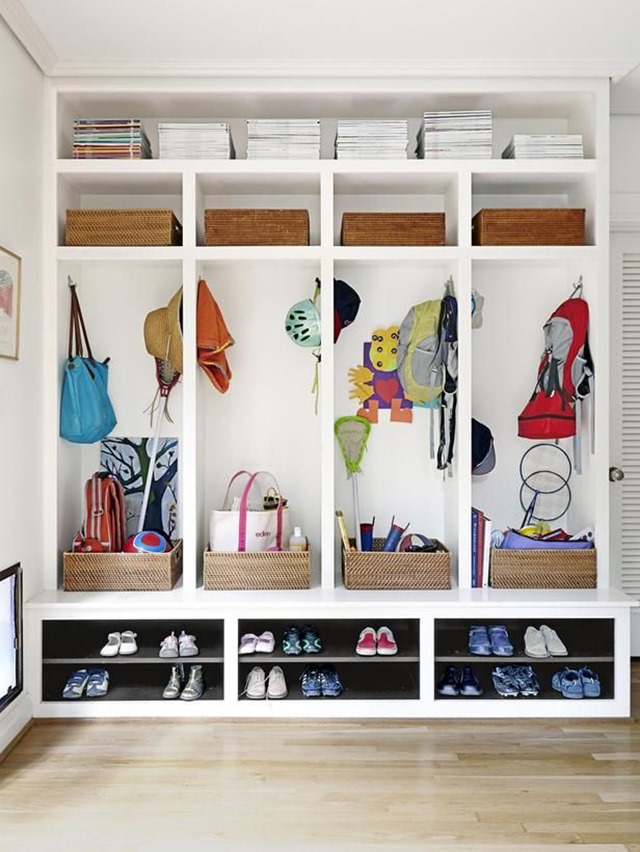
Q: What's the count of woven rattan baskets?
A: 8